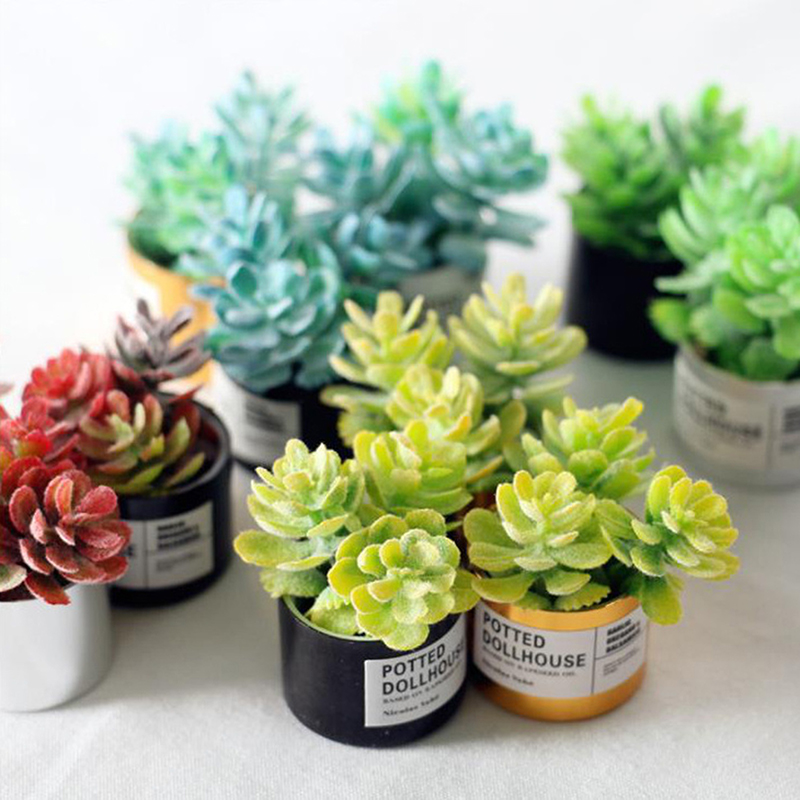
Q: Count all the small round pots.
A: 9